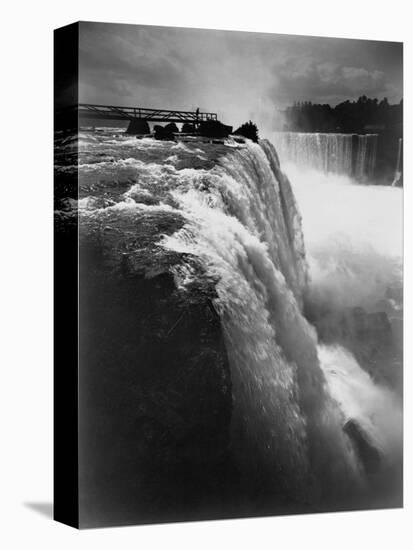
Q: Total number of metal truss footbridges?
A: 1